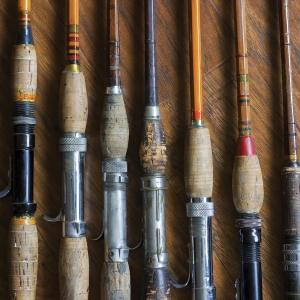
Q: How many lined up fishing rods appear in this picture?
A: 7